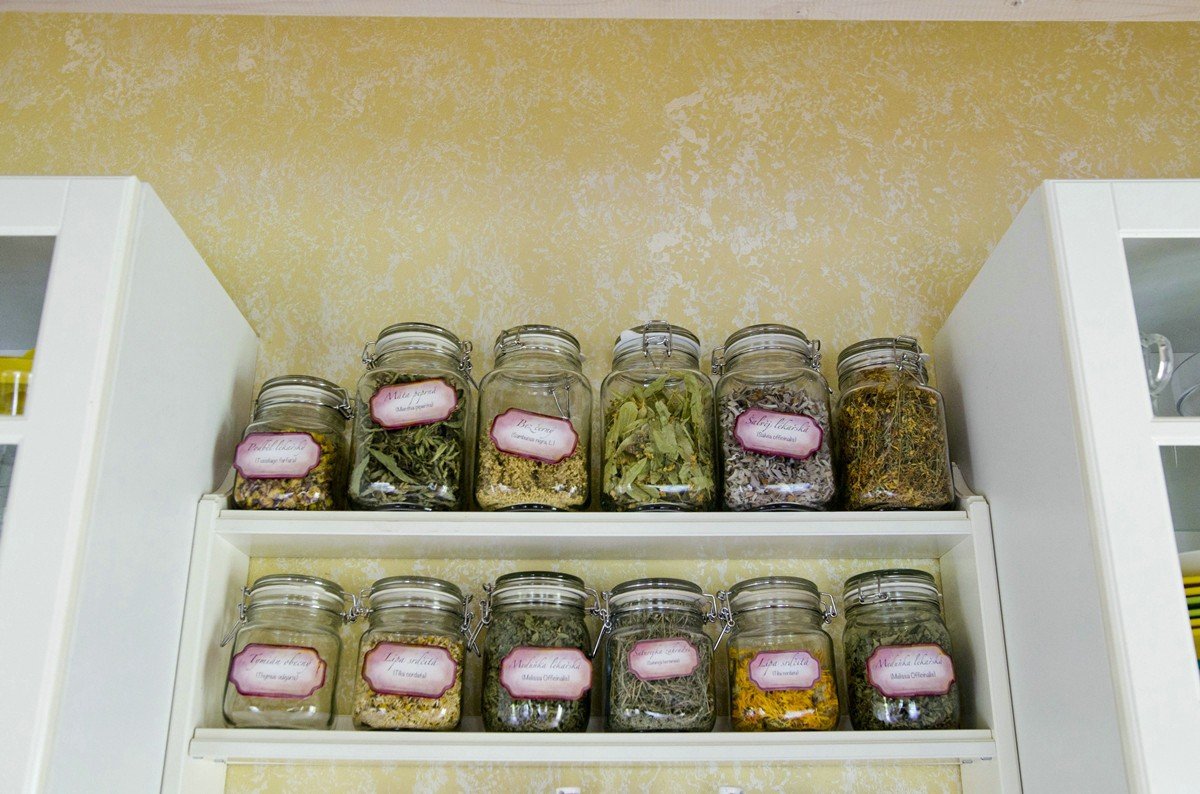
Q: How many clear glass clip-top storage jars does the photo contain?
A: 12